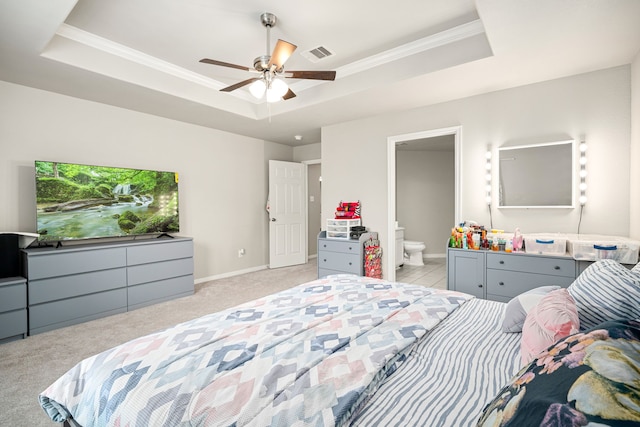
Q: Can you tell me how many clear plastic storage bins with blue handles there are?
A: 2